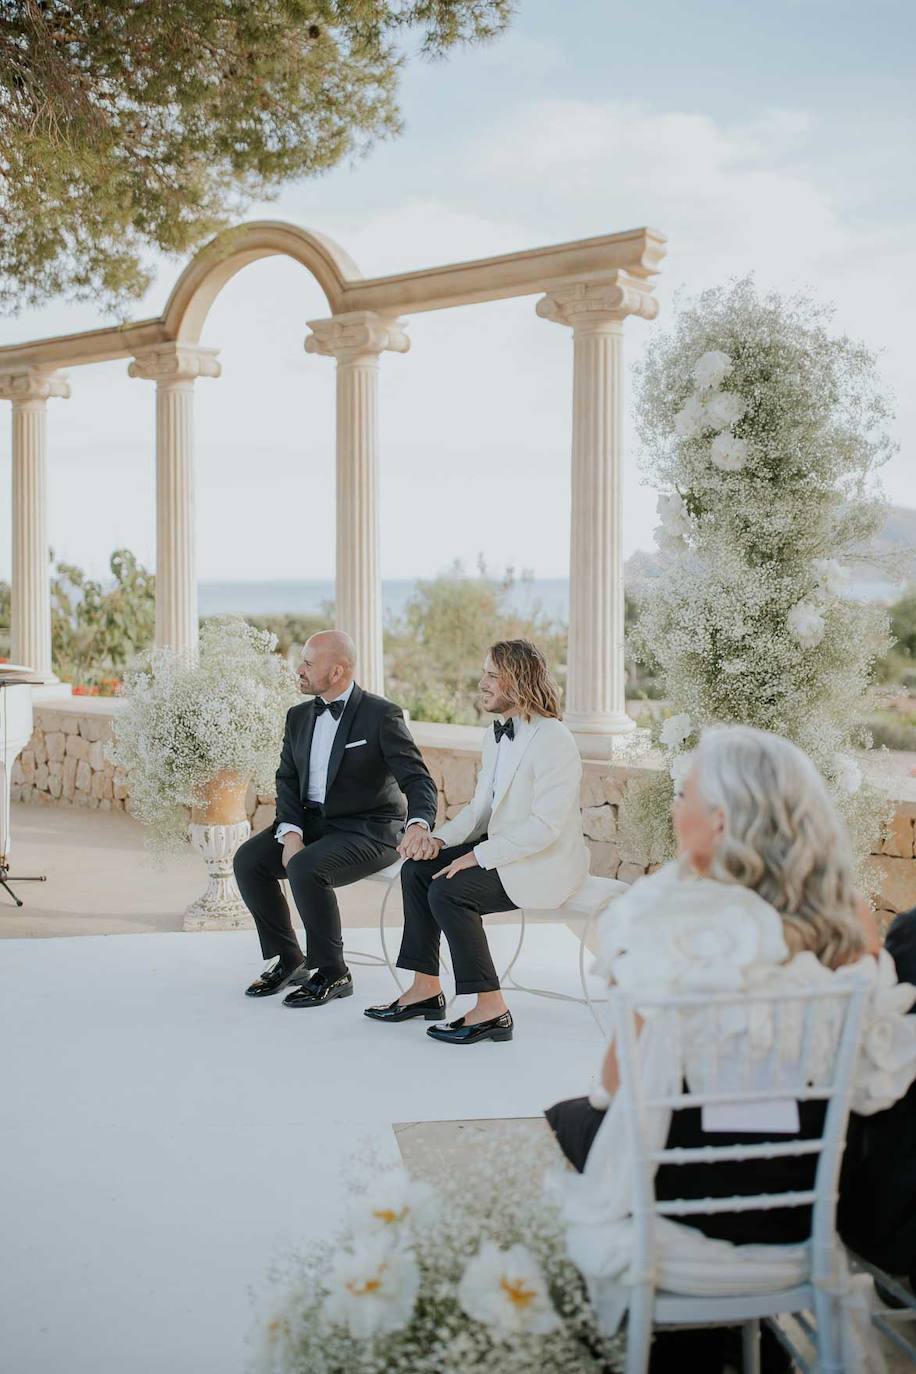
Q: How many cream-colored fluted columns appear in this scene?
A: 4